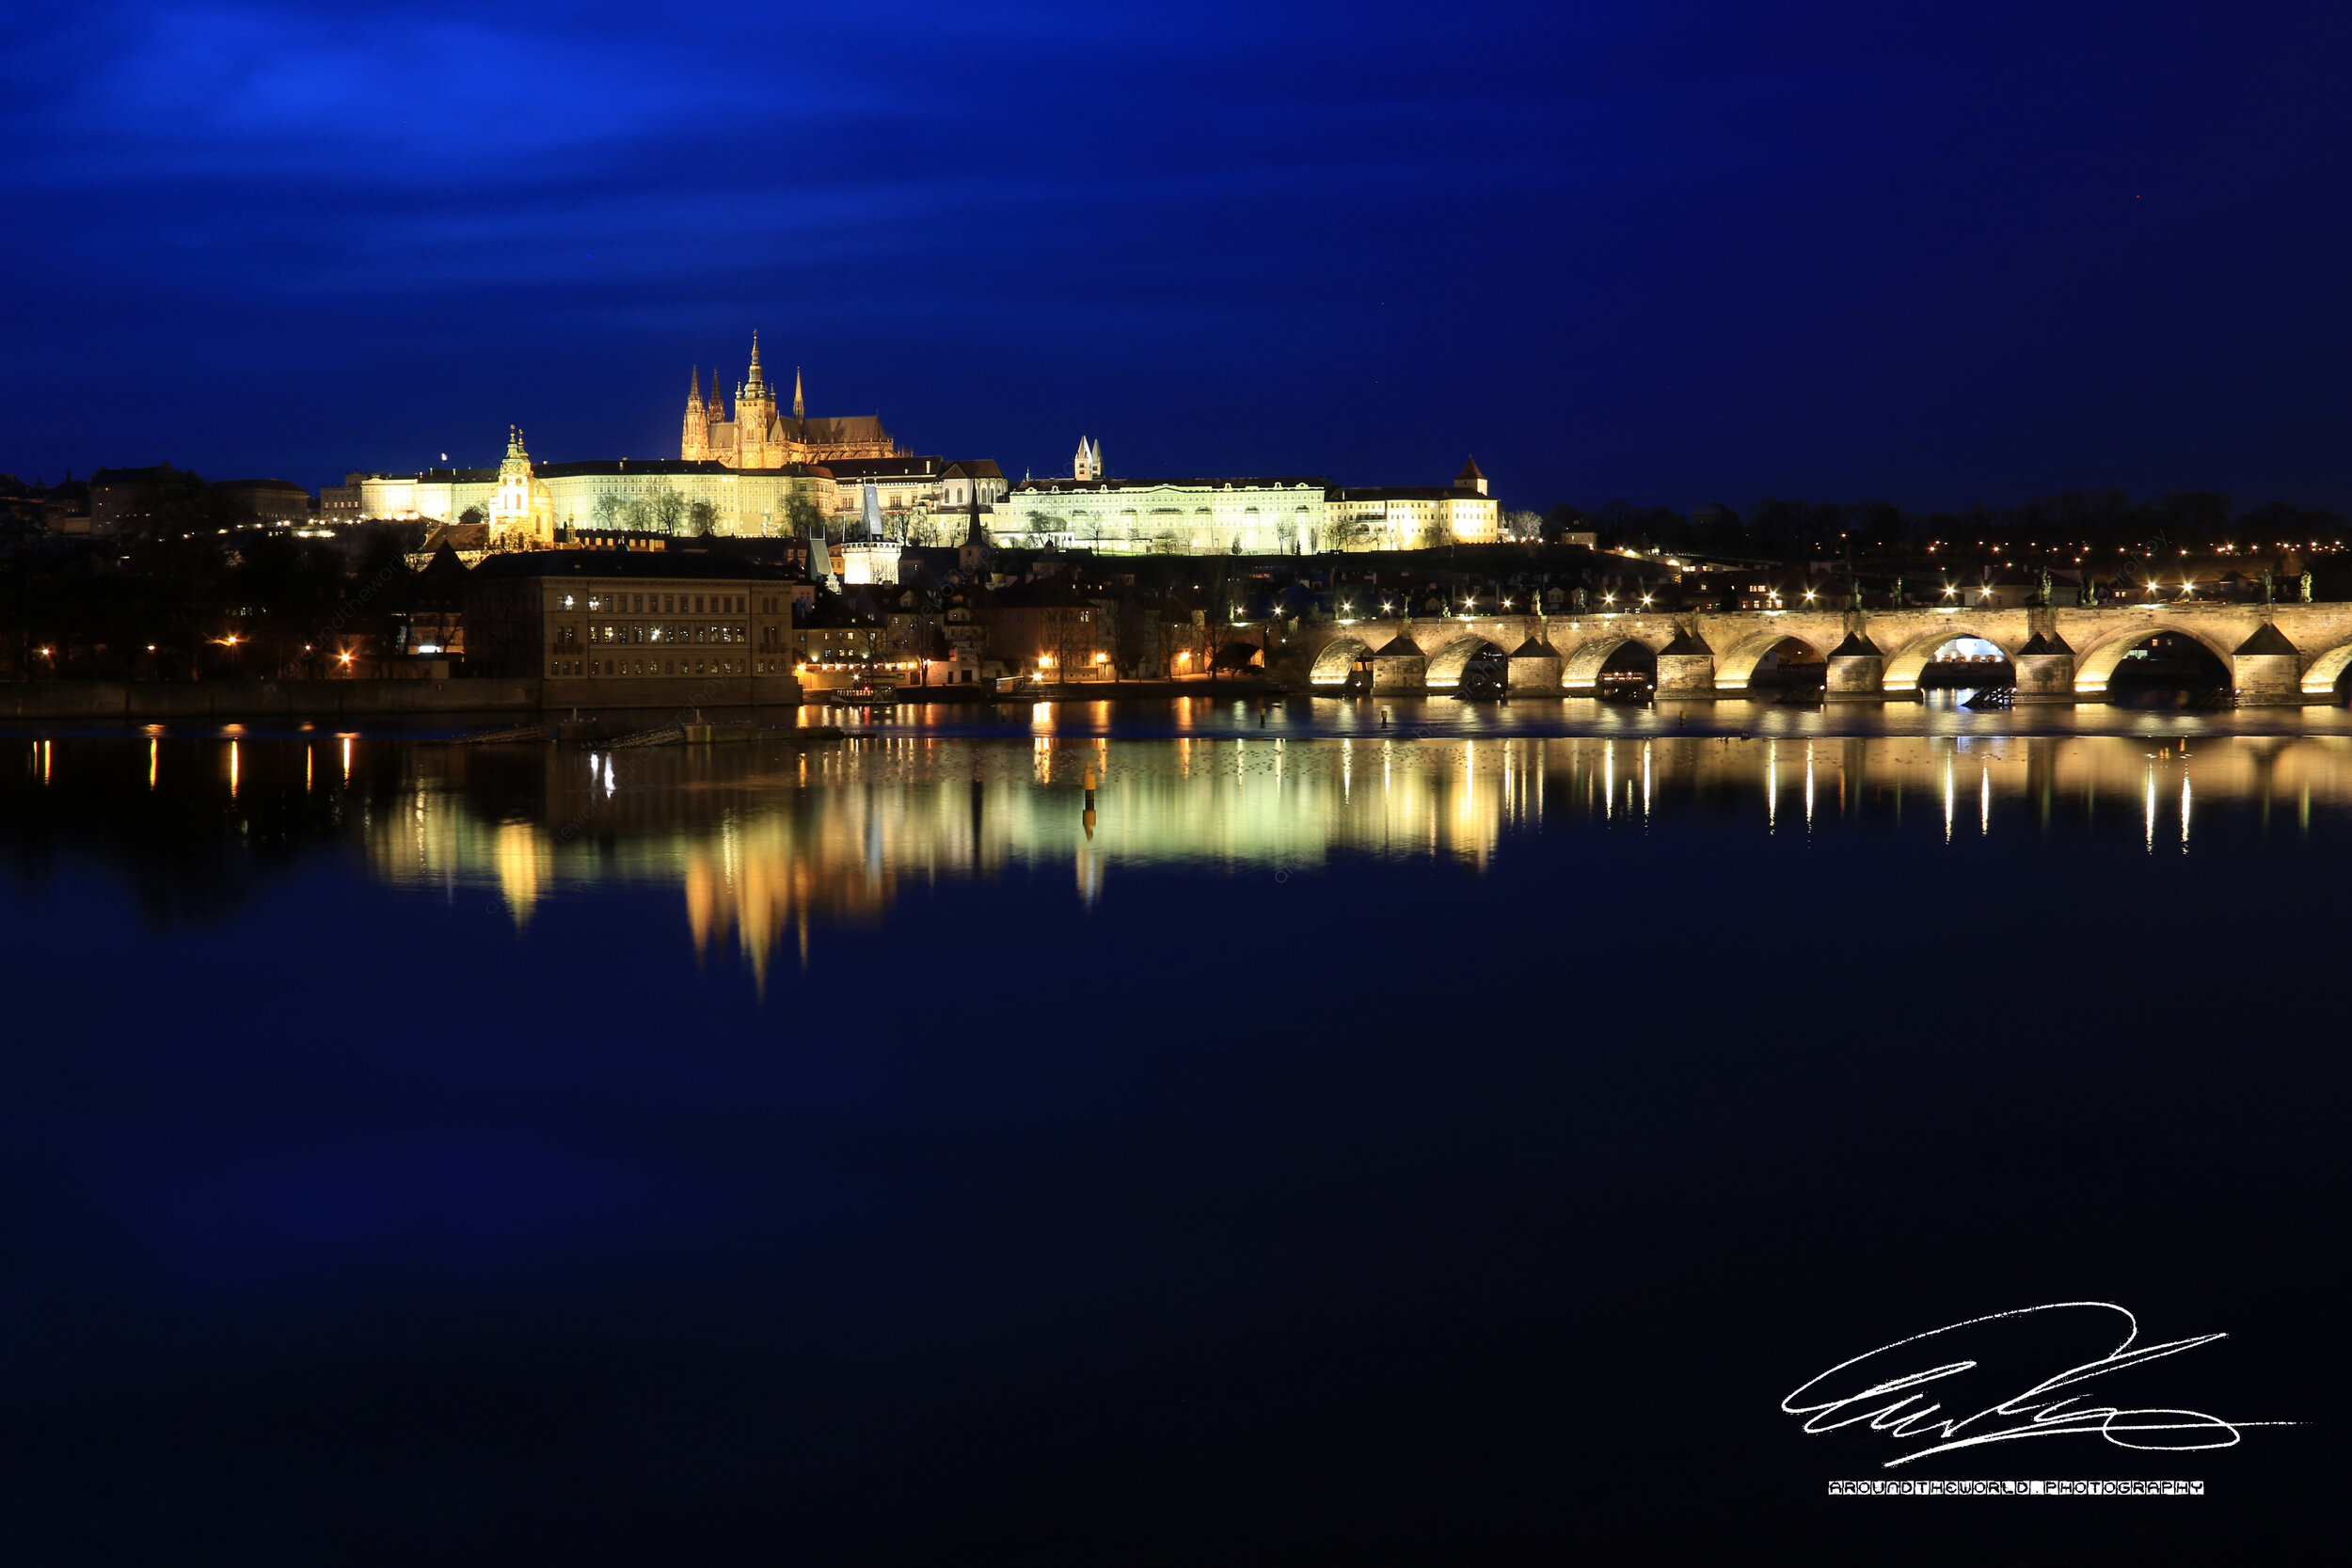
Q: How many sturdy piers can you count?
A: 6